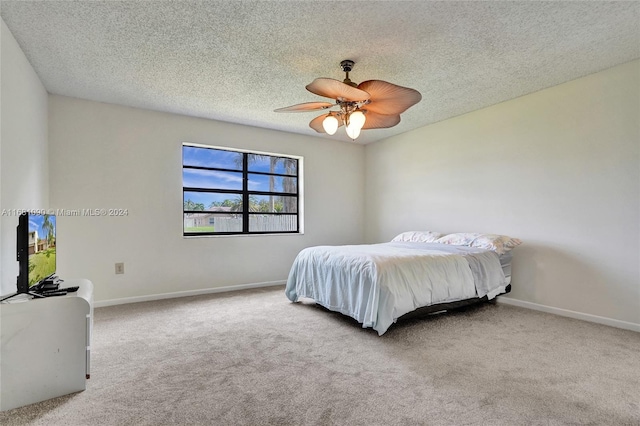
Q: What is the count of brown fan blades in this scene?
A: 5